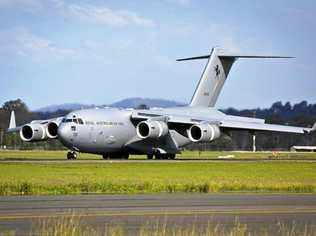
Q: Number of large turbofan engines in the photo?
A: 4